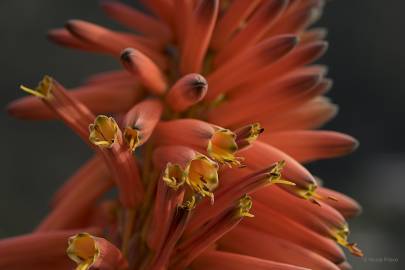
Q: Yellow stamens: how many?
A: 13